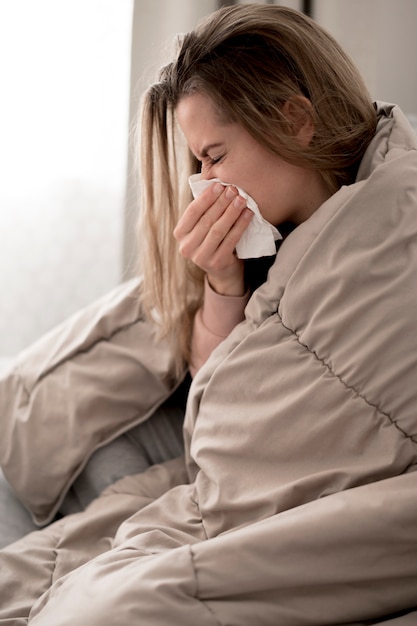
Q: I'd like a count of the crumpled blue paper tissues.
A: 0